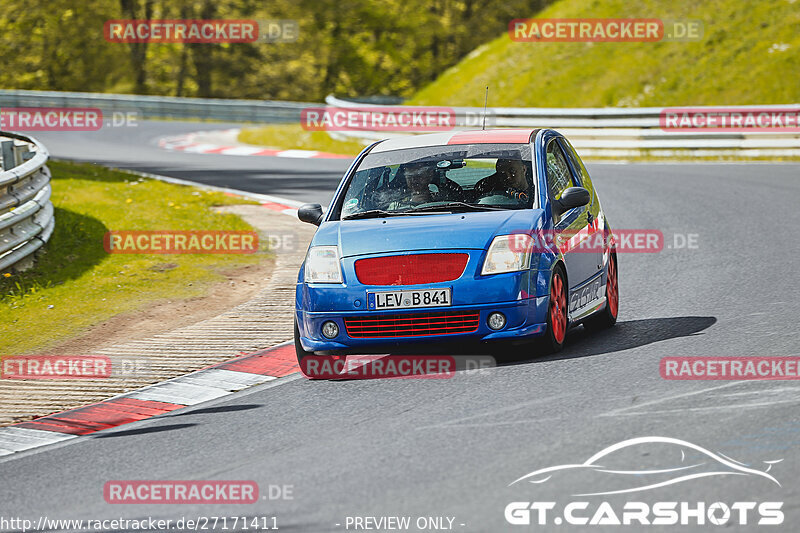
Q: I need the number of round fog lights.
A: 2